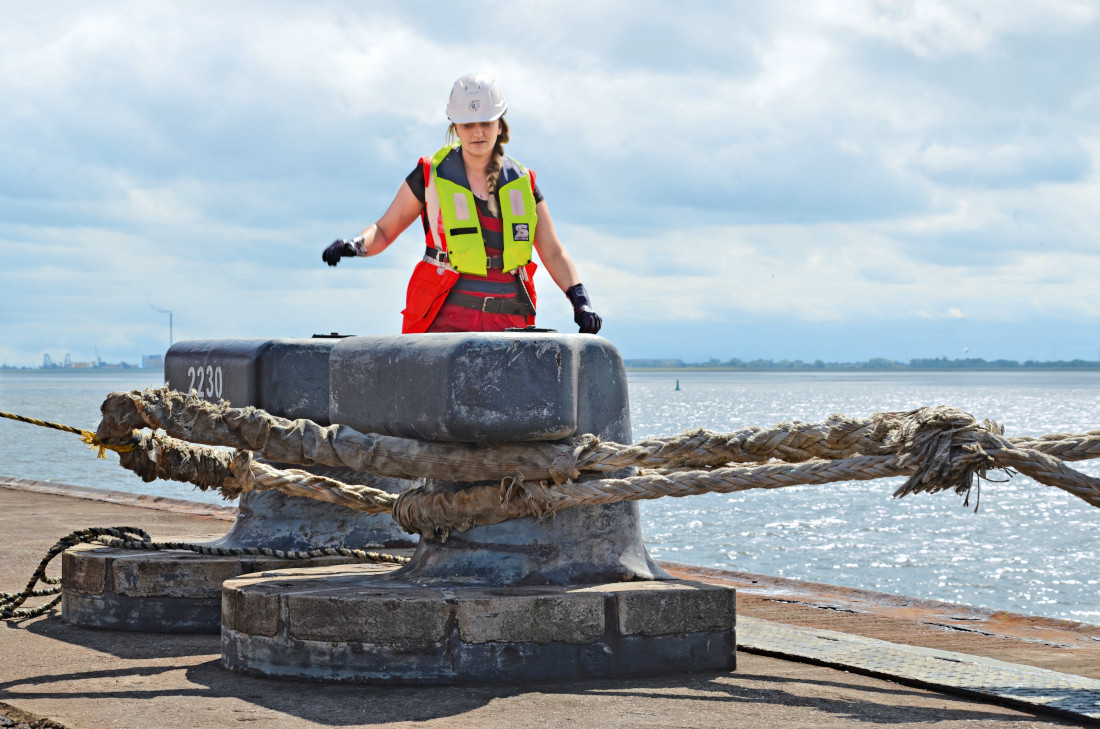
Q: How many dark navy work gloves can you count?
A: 2